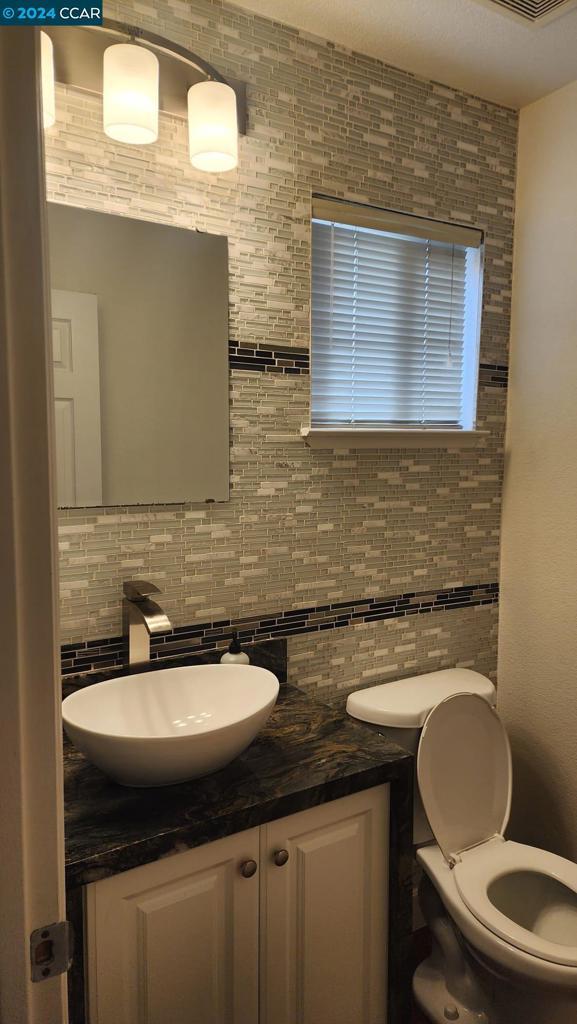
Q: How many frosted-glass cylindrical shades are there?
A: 3